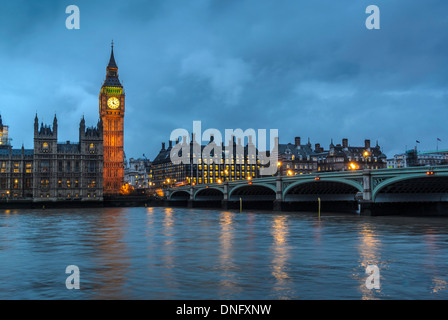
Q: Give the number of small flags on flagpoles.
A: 2